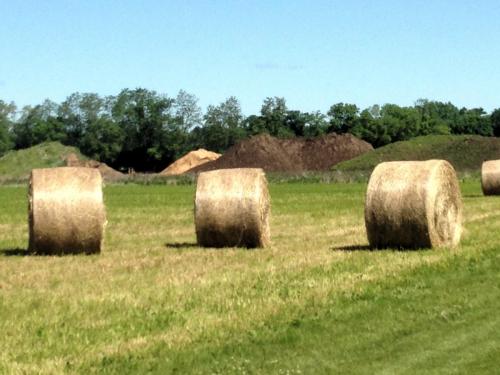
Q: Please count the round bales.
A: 4